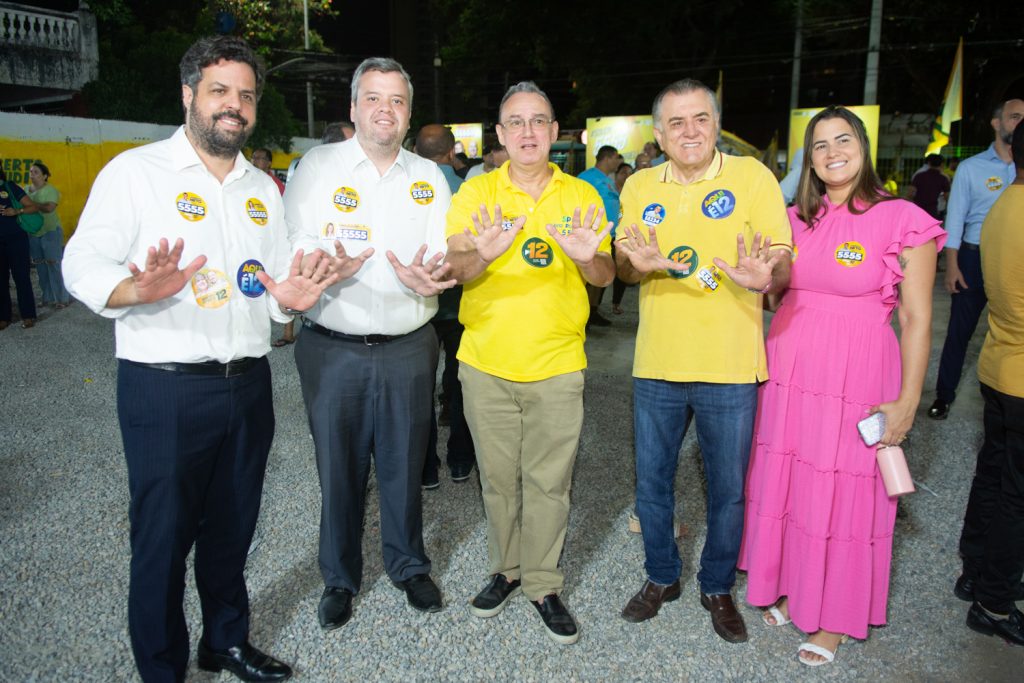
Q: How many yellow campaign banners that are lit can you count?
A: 3